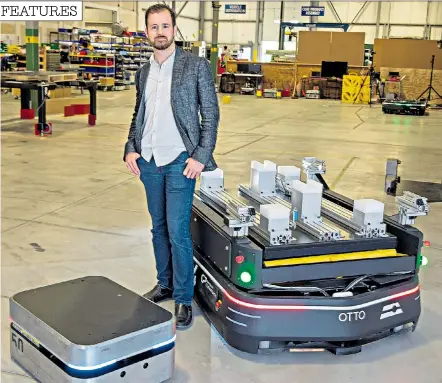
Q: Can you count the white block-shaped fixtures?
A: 6